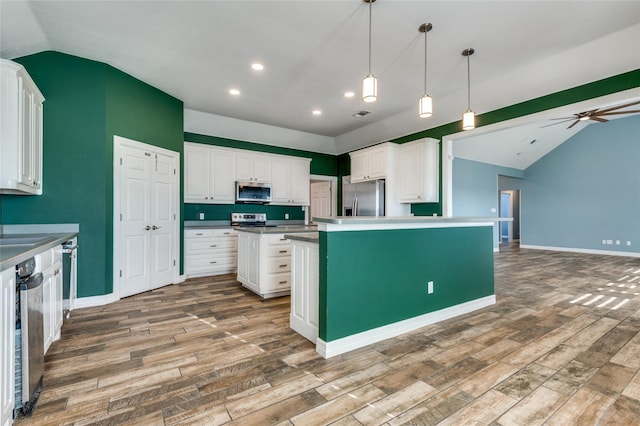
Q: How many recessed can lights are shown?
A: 4